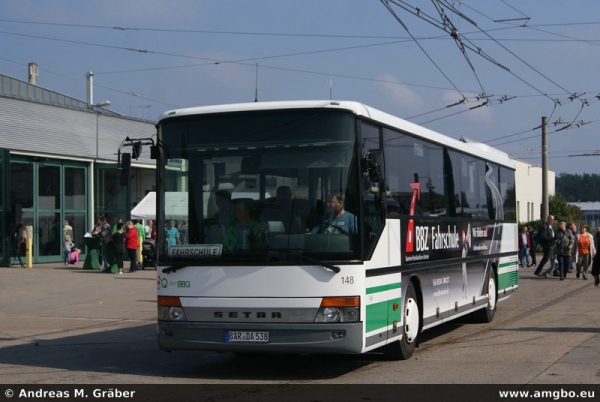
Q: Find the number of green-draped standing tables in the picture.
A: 2